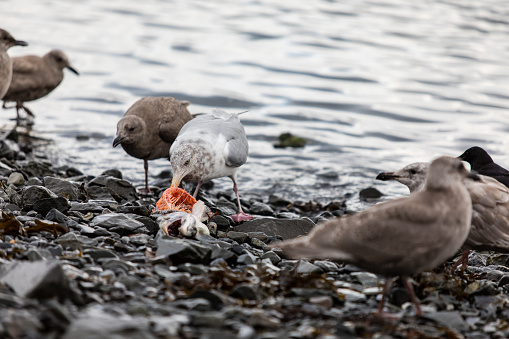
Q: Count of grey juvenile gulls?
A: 5